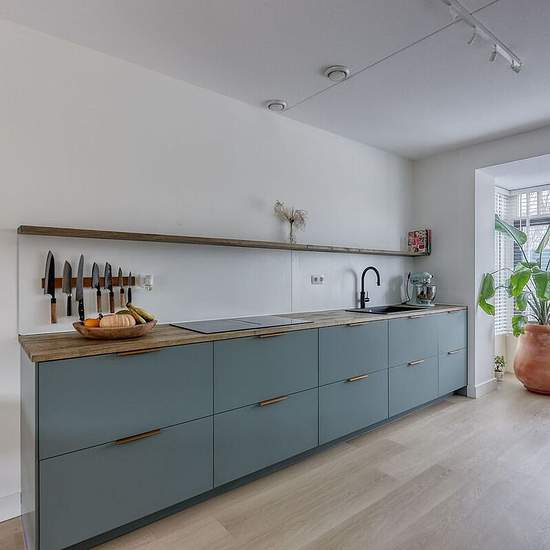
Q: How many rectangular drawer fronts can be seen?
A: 10